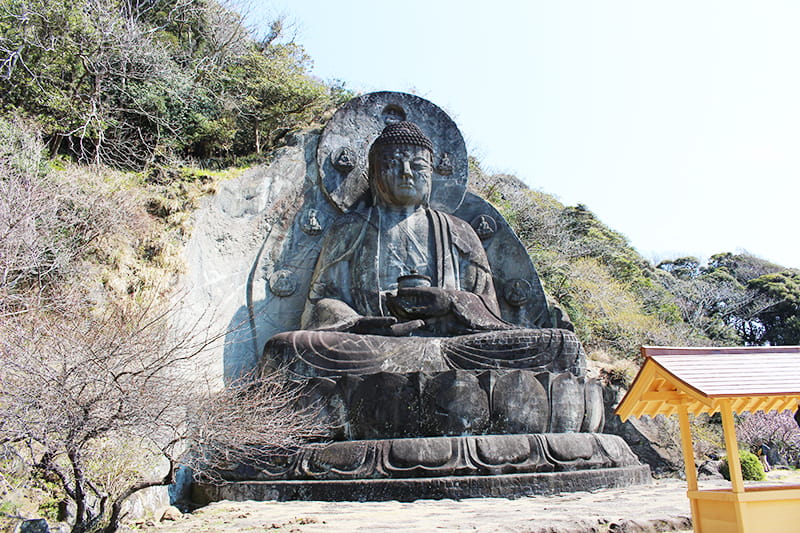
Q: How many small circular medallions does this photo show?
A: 7